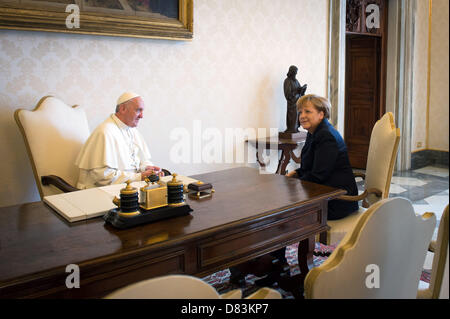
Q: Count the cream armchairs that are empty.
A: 3